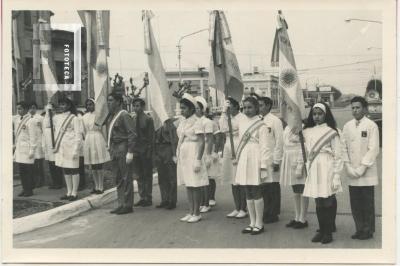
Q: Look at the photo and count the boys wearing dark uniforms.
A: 3